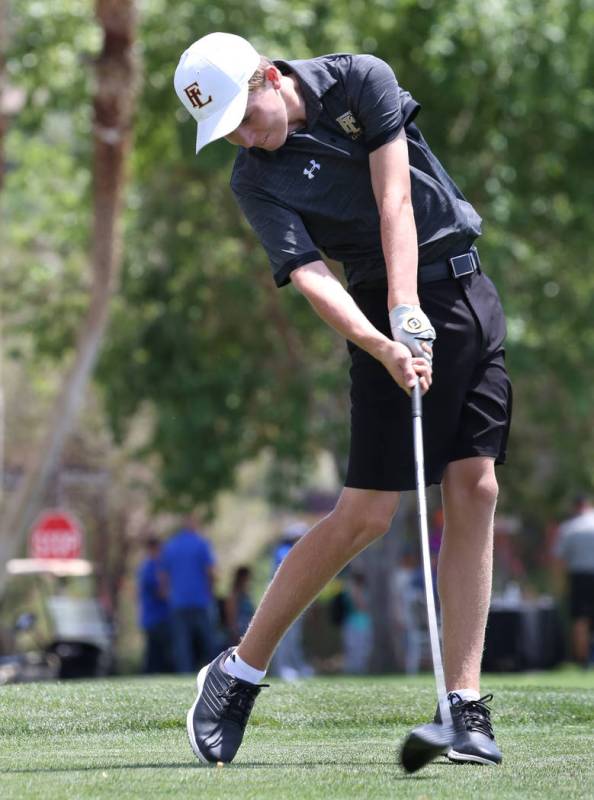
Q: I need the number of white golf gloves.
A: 1